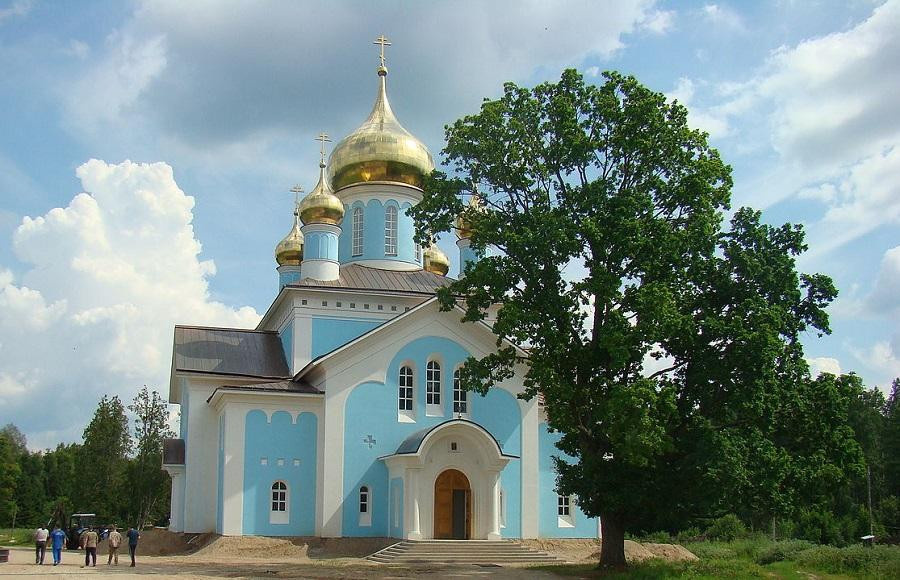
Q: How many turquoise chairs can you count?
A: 0